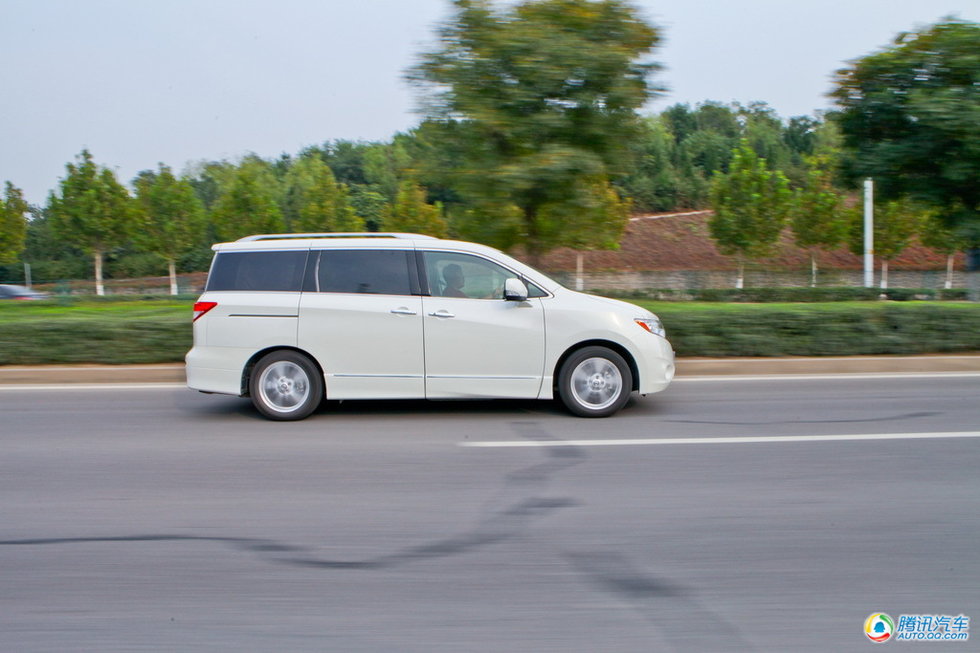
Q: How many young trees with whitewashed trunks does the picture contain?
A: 7